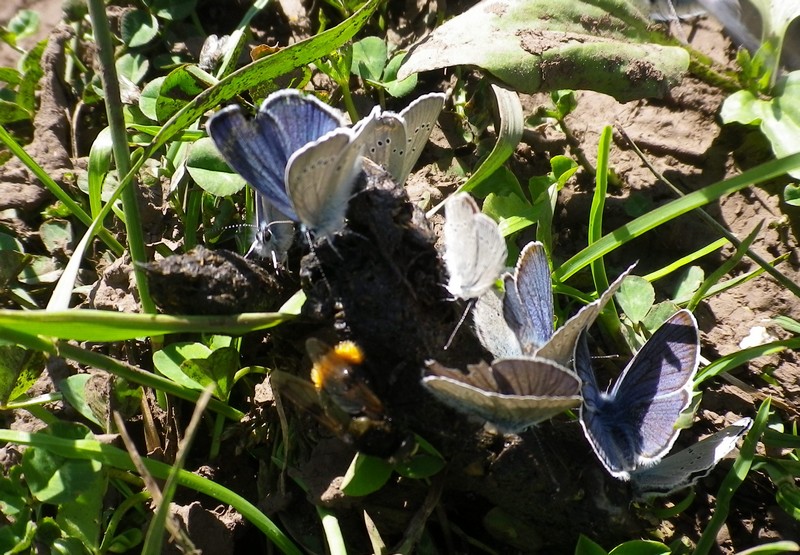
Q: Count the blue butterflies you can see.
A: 3